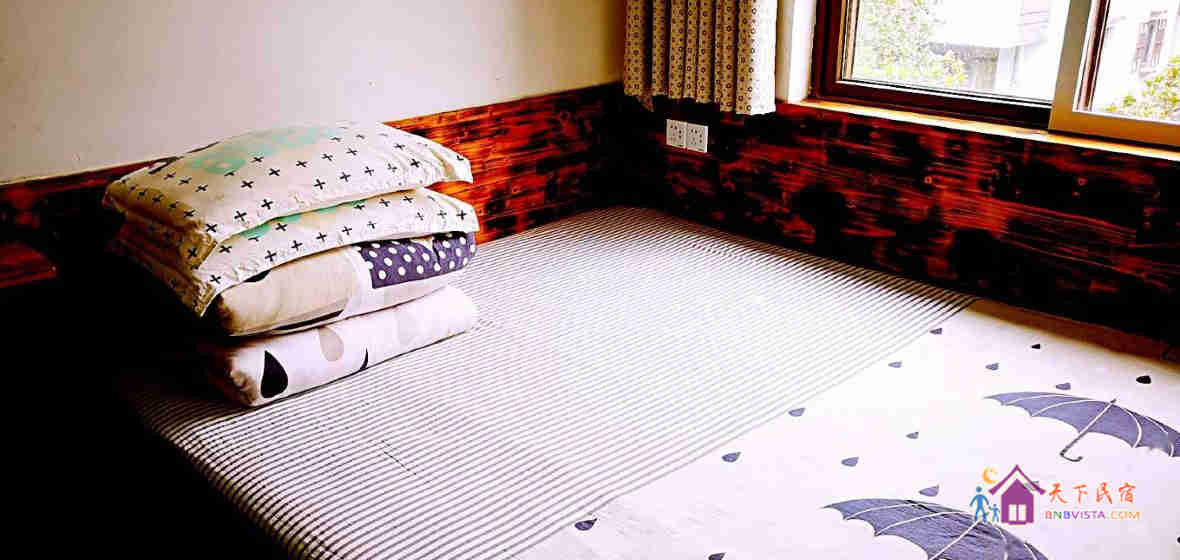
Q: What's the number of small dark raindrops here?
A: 13